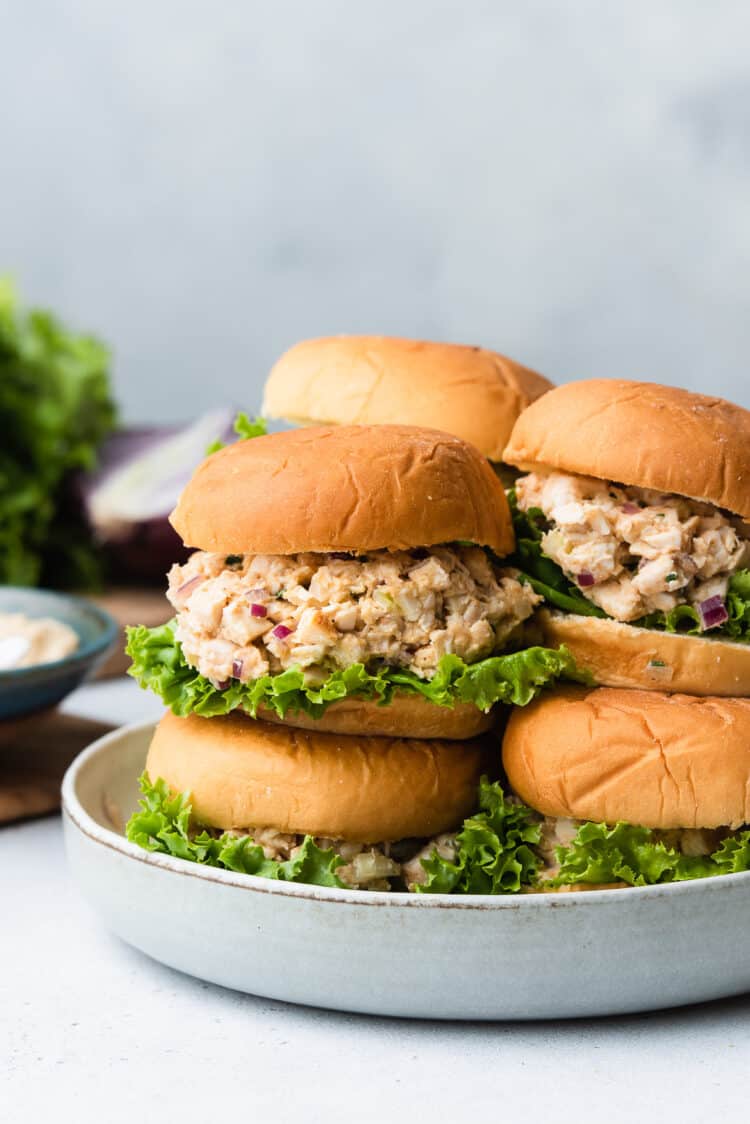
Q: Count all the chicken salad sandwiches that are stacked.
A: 5